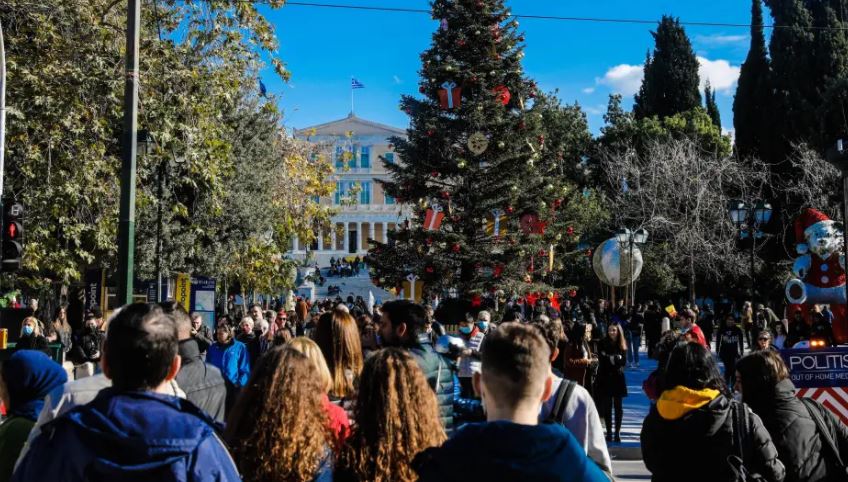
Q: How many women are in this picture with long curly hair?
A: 2